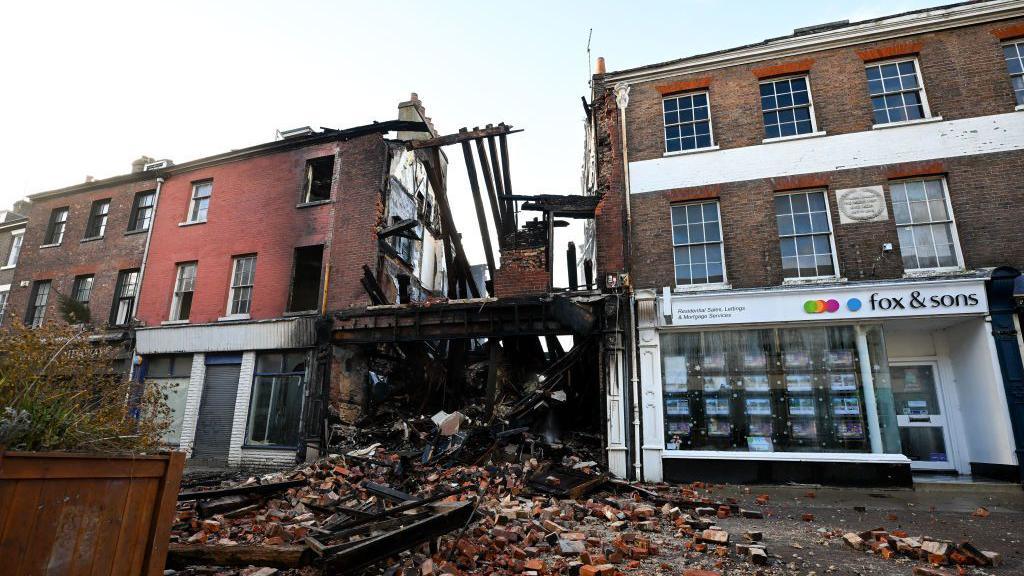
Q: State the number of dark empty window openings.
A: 2